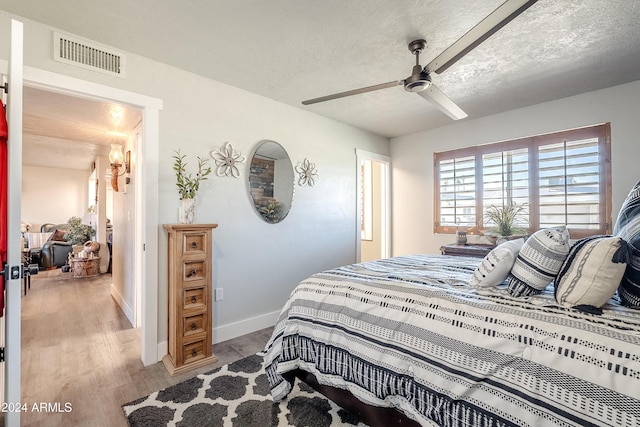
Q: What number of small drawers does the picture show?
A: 5